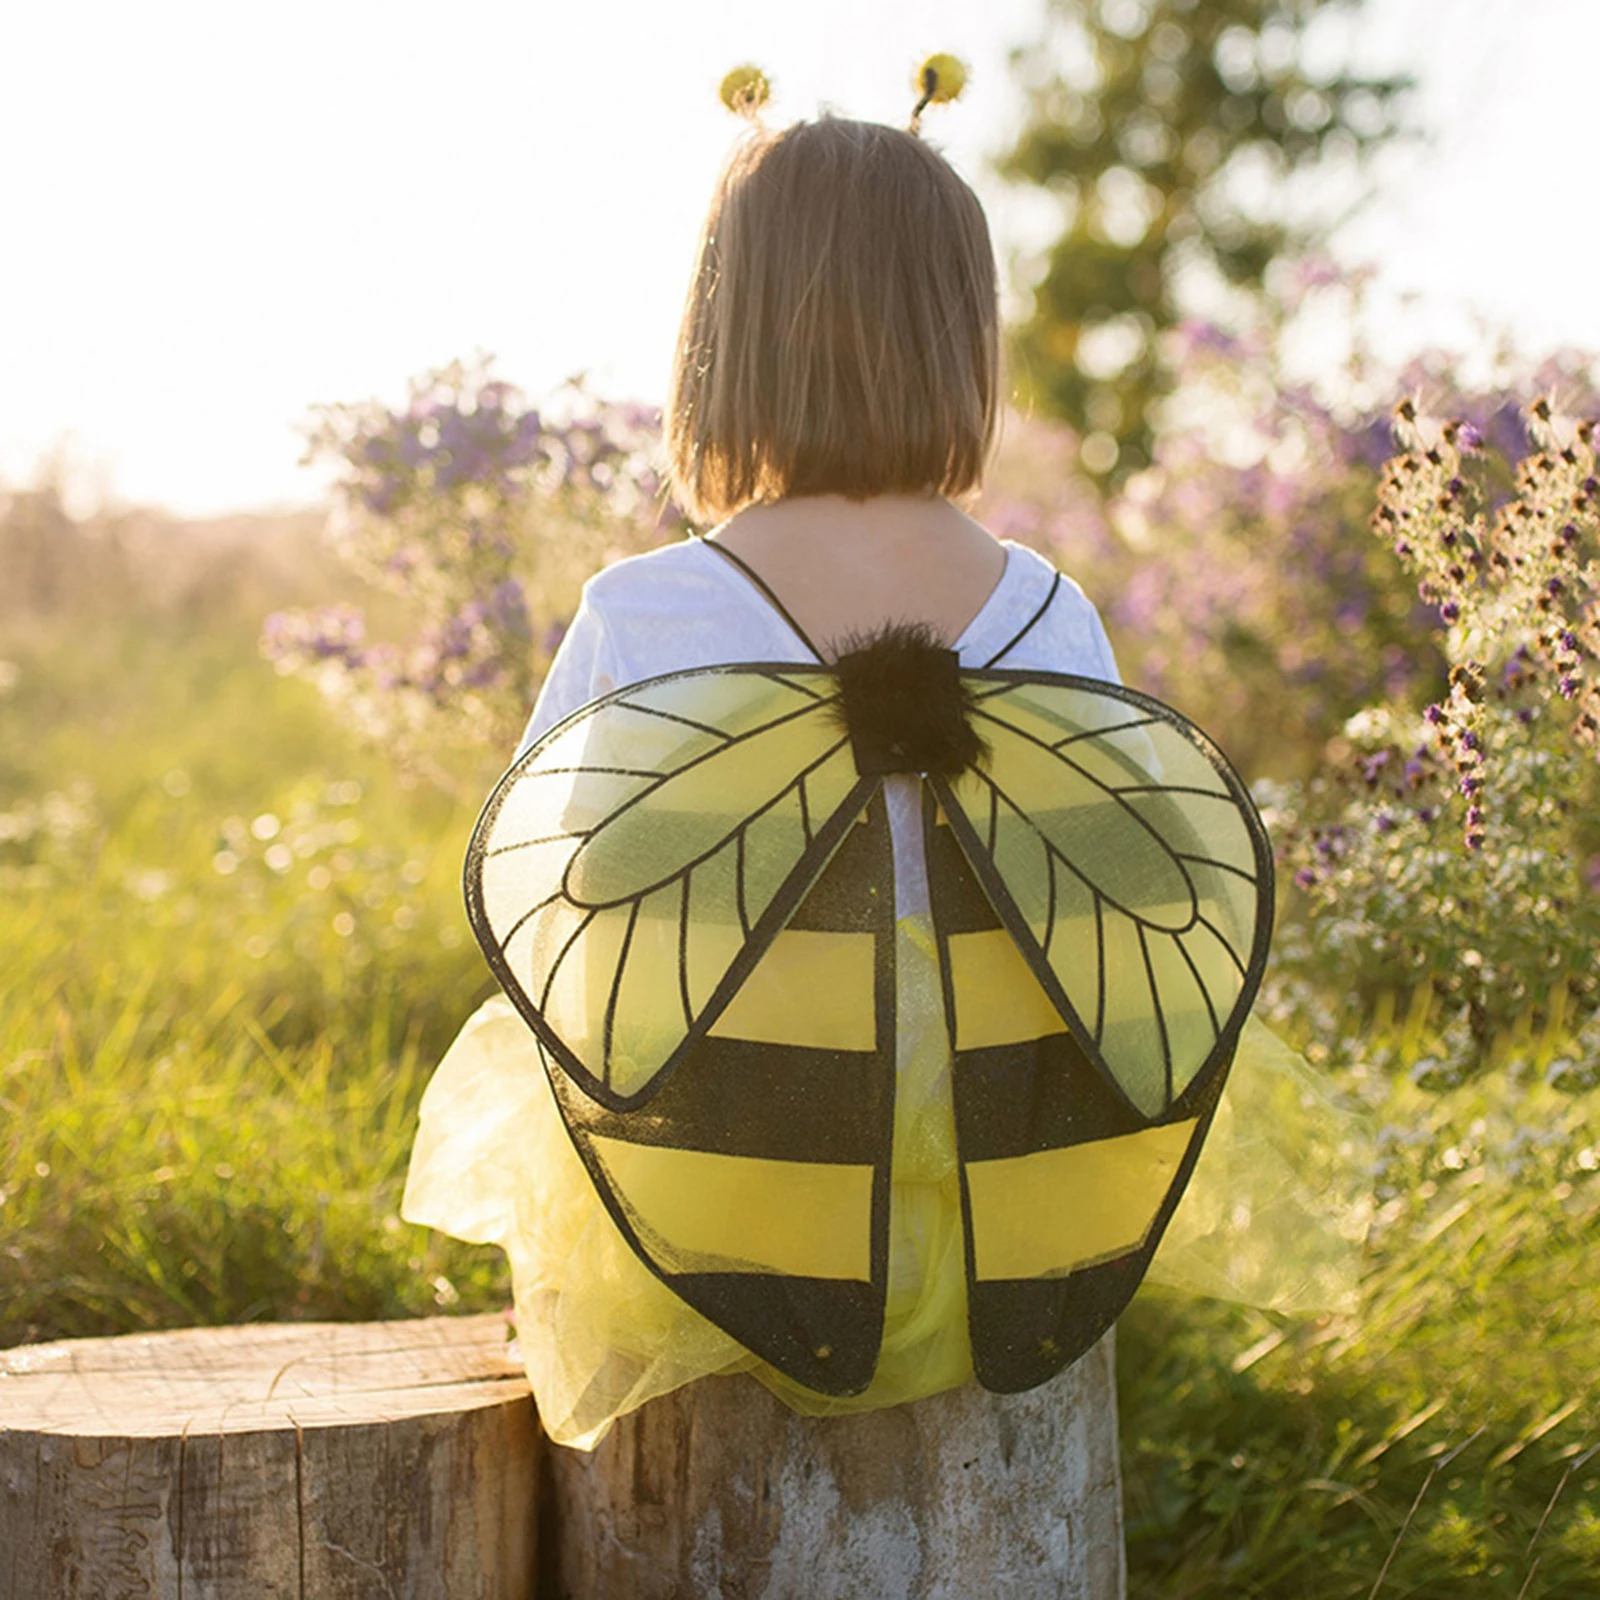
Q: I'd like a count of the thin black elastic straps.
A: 2